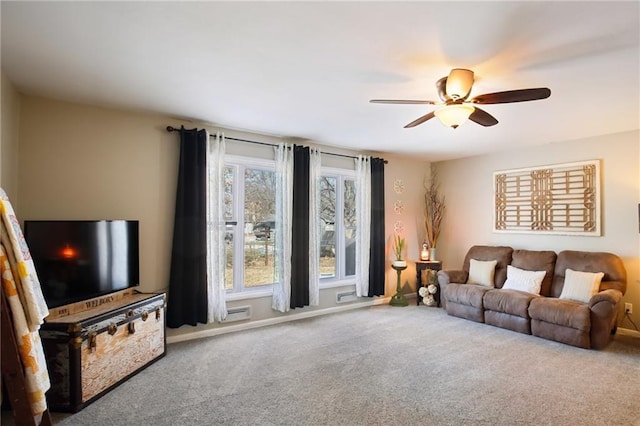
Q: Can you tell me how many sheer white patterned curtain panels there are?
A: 4